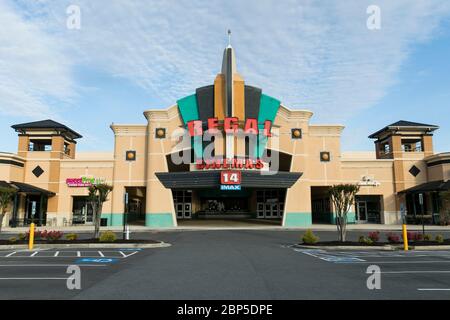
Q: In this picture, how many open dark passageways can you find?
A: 2